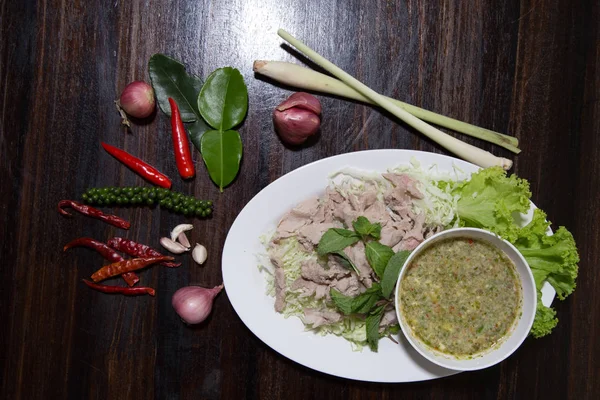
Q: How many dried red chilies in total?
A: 5